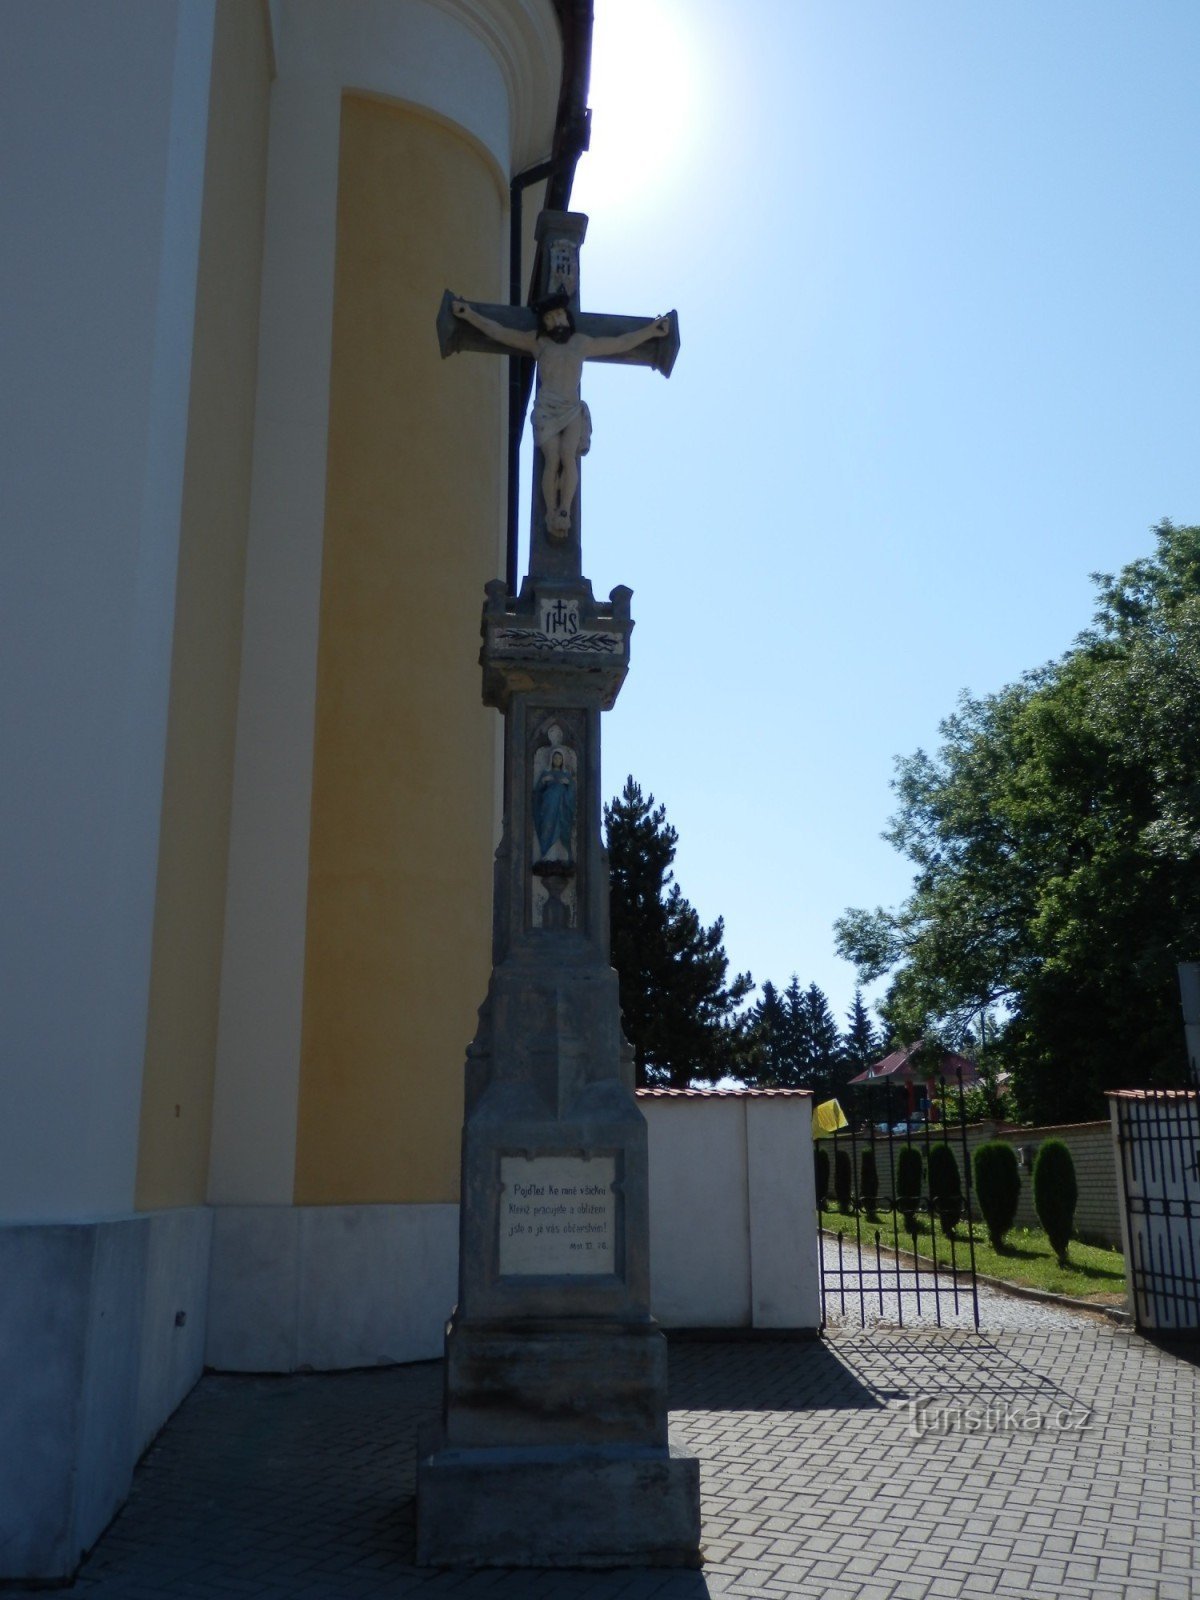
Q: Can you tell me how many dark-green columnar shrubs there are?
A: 7